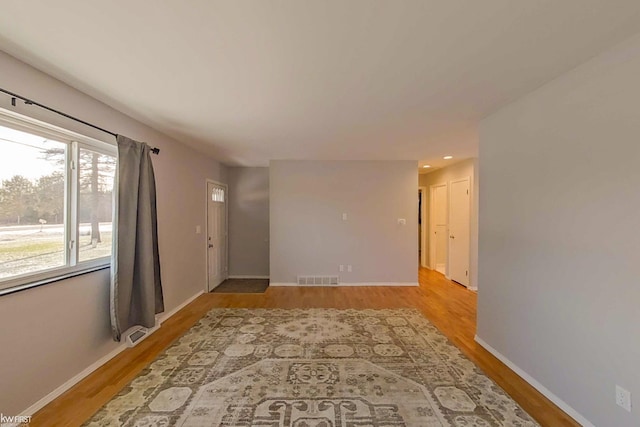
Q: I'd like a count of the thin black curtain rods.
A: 1